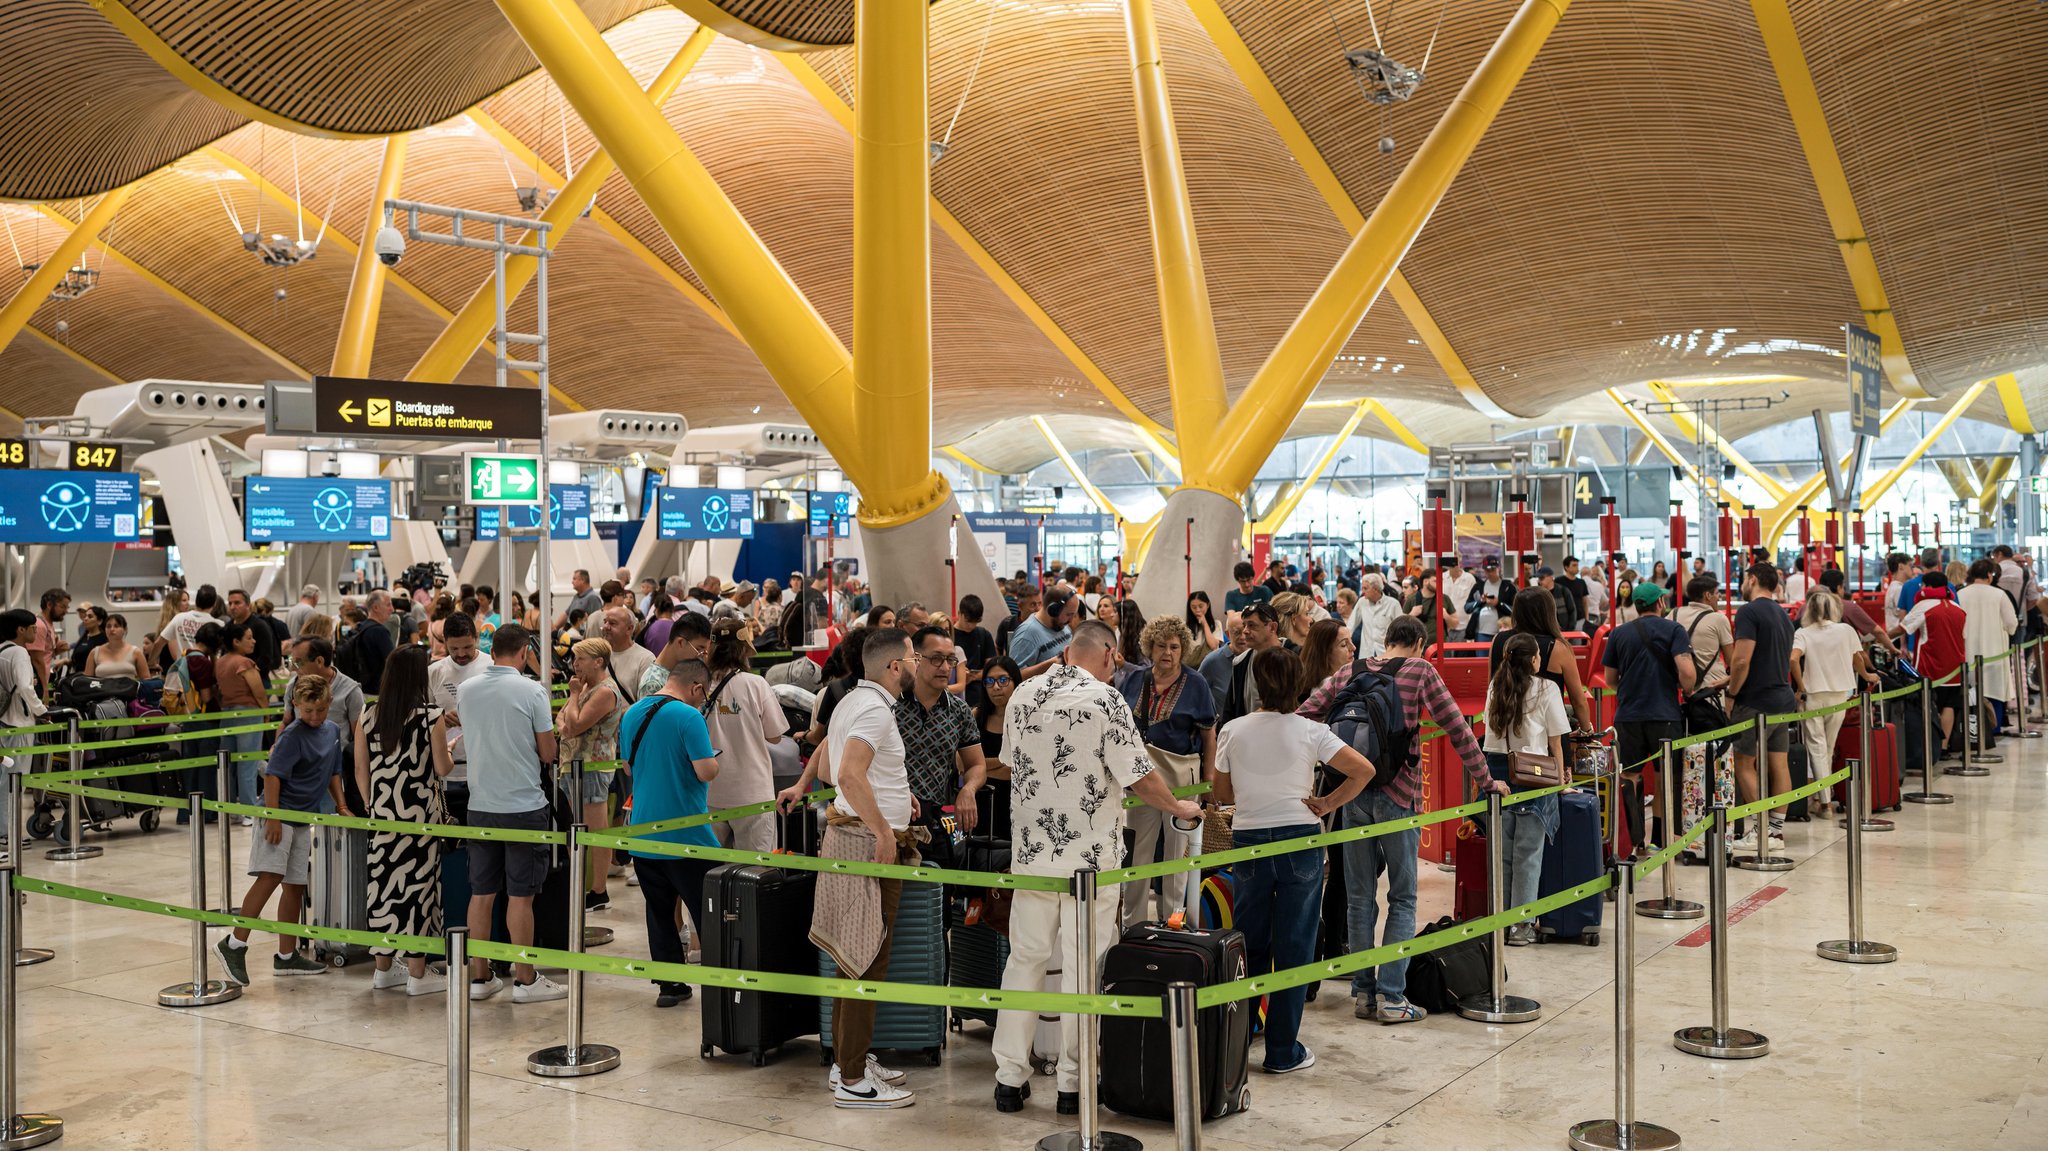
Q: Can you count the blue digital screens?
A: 5